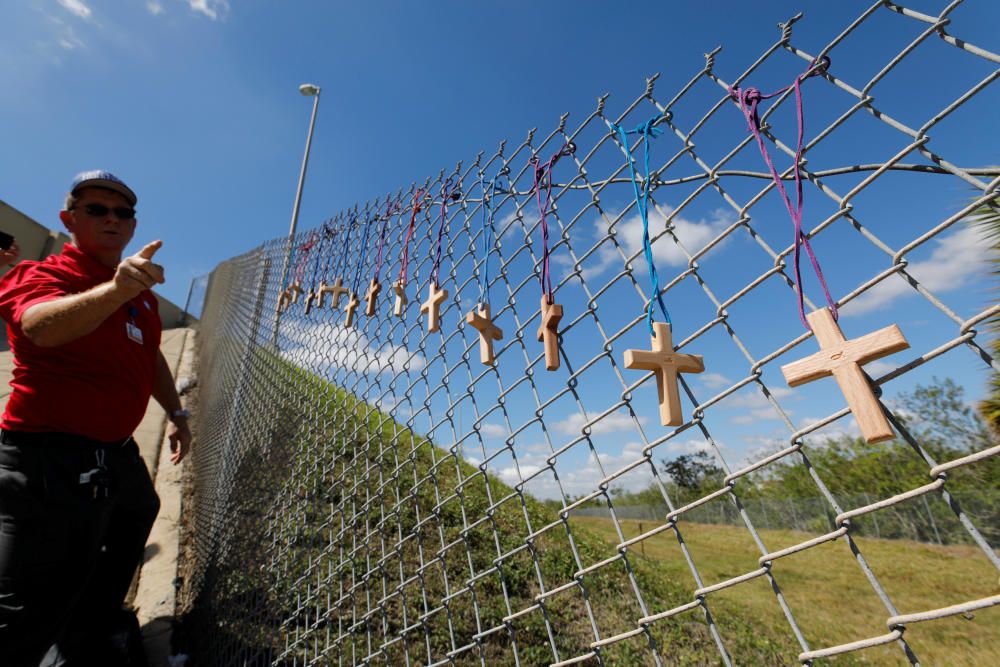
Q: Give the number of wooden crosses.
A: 14